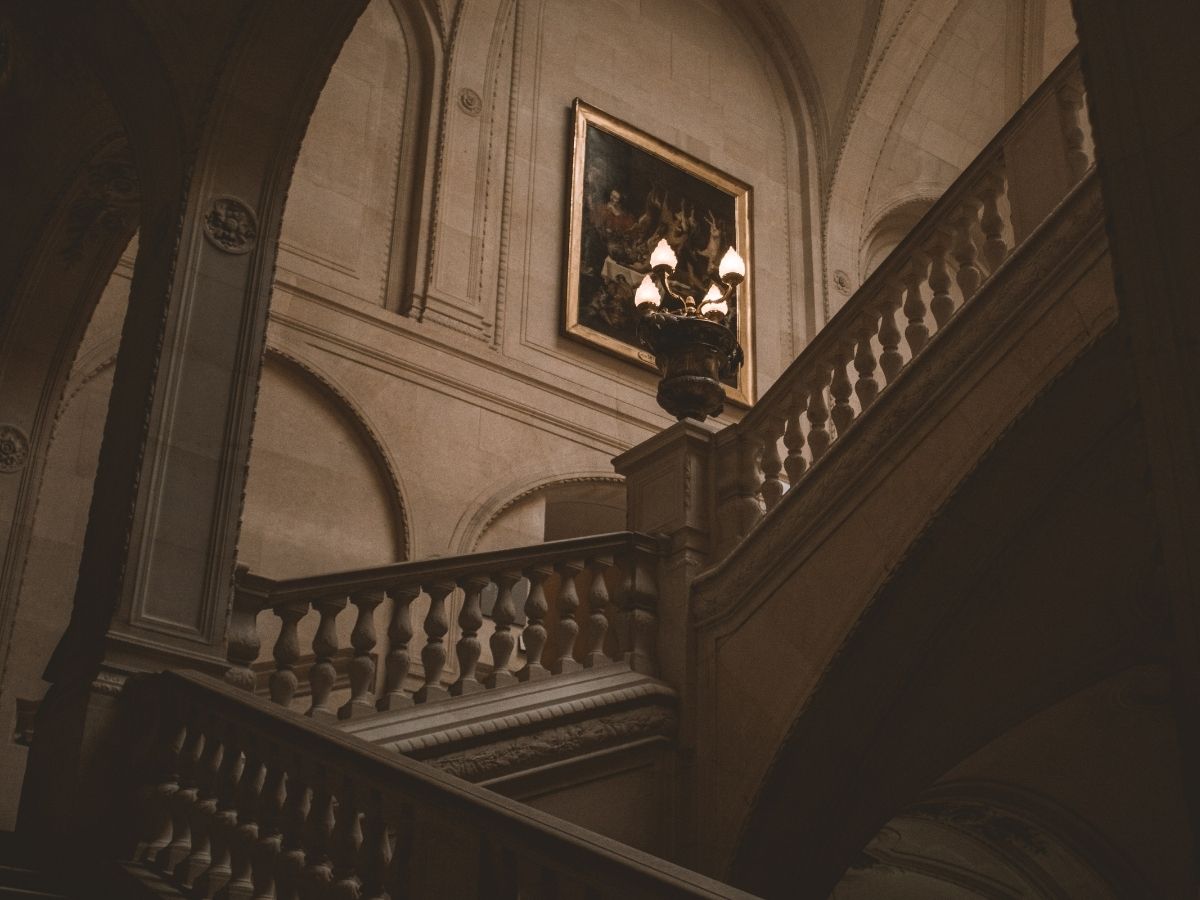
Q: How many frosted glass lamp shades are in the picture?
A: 4